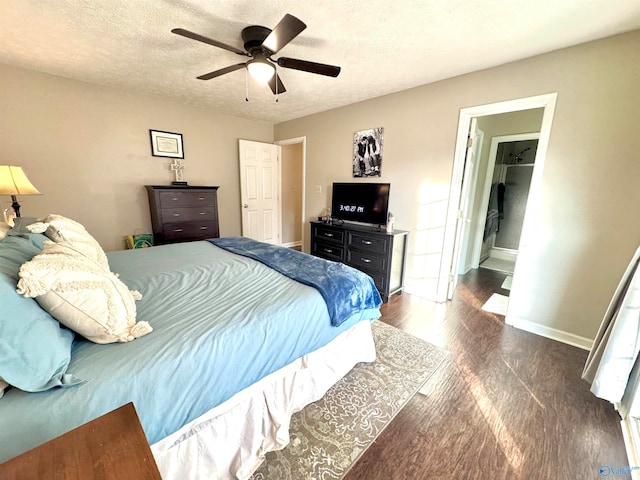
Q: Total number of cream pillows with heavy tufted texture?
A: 2